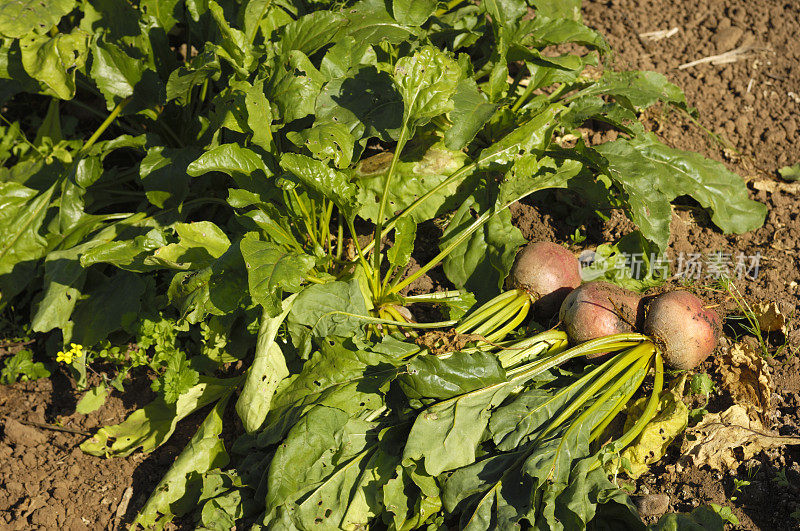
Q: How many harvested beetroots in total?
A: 3